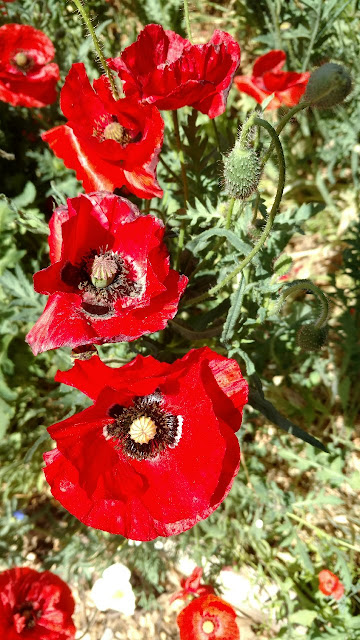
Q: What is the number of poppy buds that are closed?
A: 3